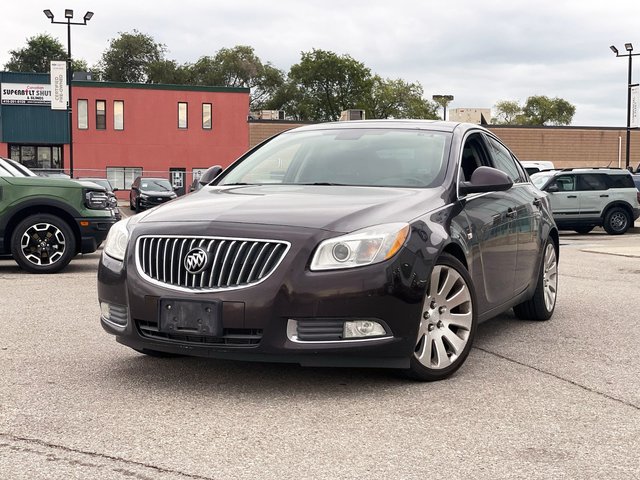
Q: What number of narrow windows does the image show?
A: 5